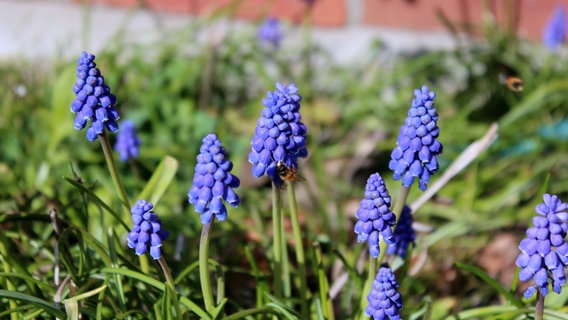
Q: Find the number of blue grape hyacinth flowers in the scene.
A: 12